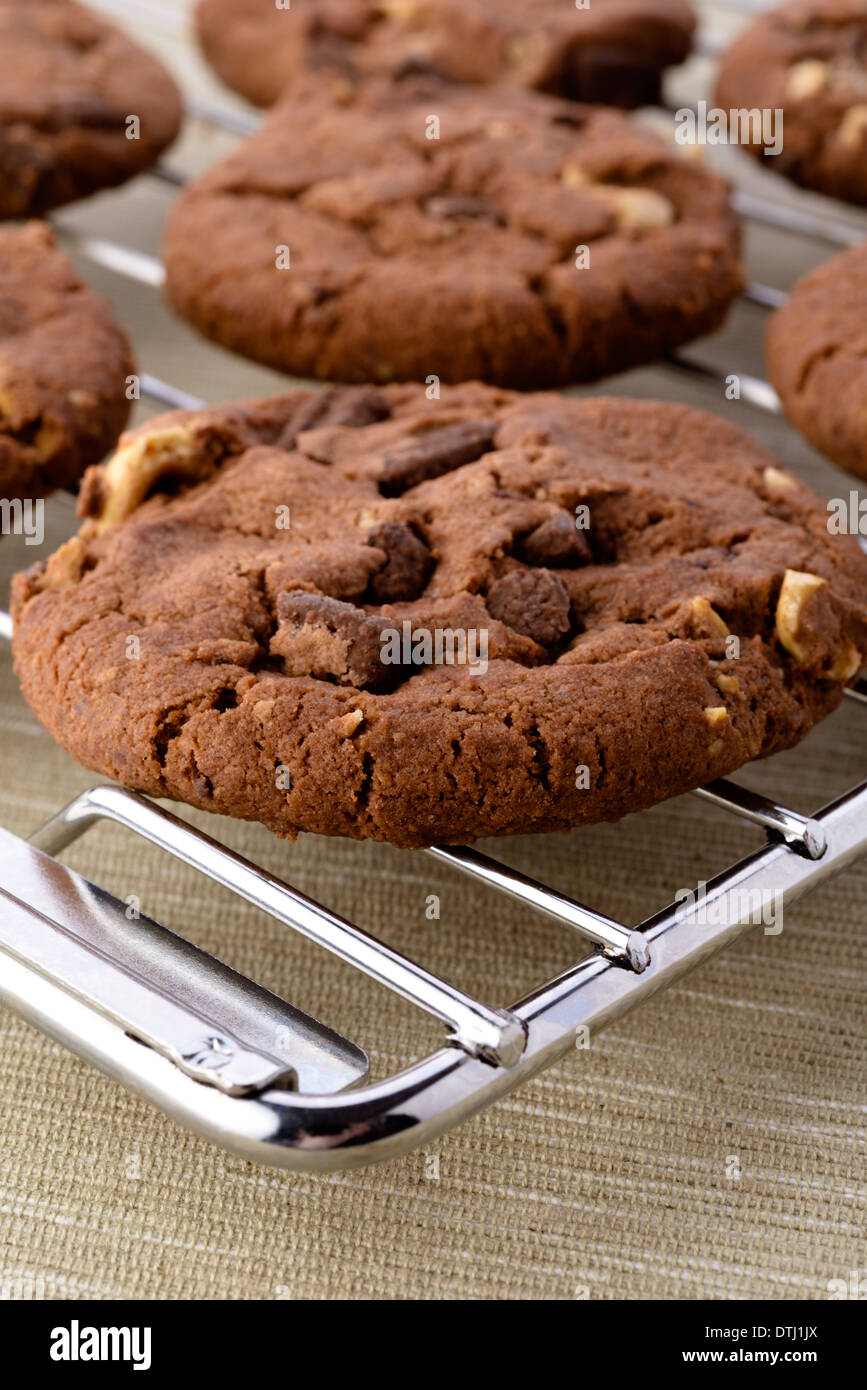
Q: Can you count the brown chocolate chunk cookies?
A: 7